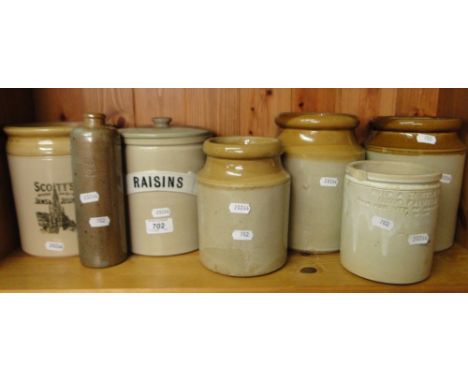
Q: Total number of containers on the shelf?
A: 7